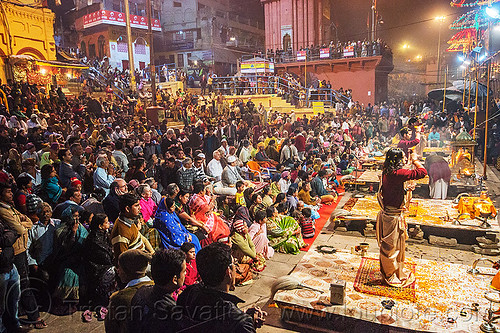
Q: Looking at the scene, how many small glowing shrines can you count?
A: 1